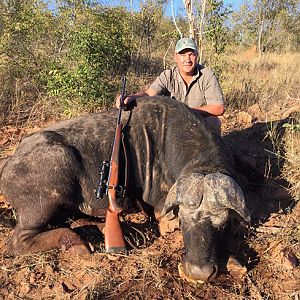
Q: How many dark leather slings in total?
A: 1